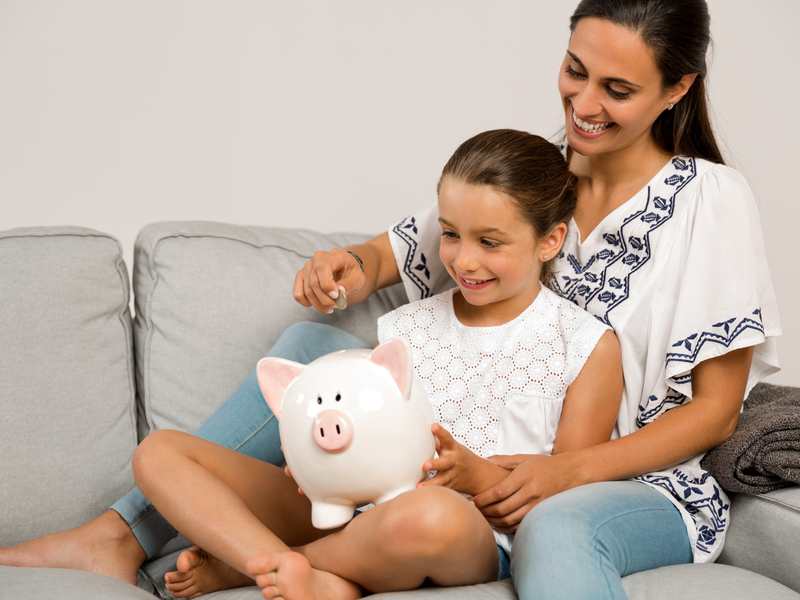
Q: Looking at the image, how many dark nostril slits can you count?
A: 2